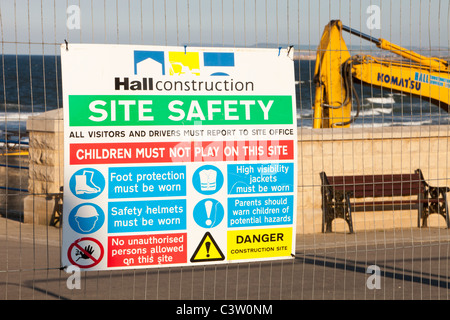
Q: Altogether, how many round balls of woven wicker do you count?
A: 0